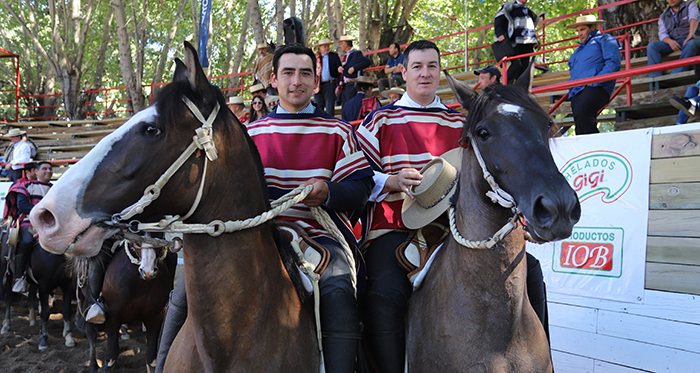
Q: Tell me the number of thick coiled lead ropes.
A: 2